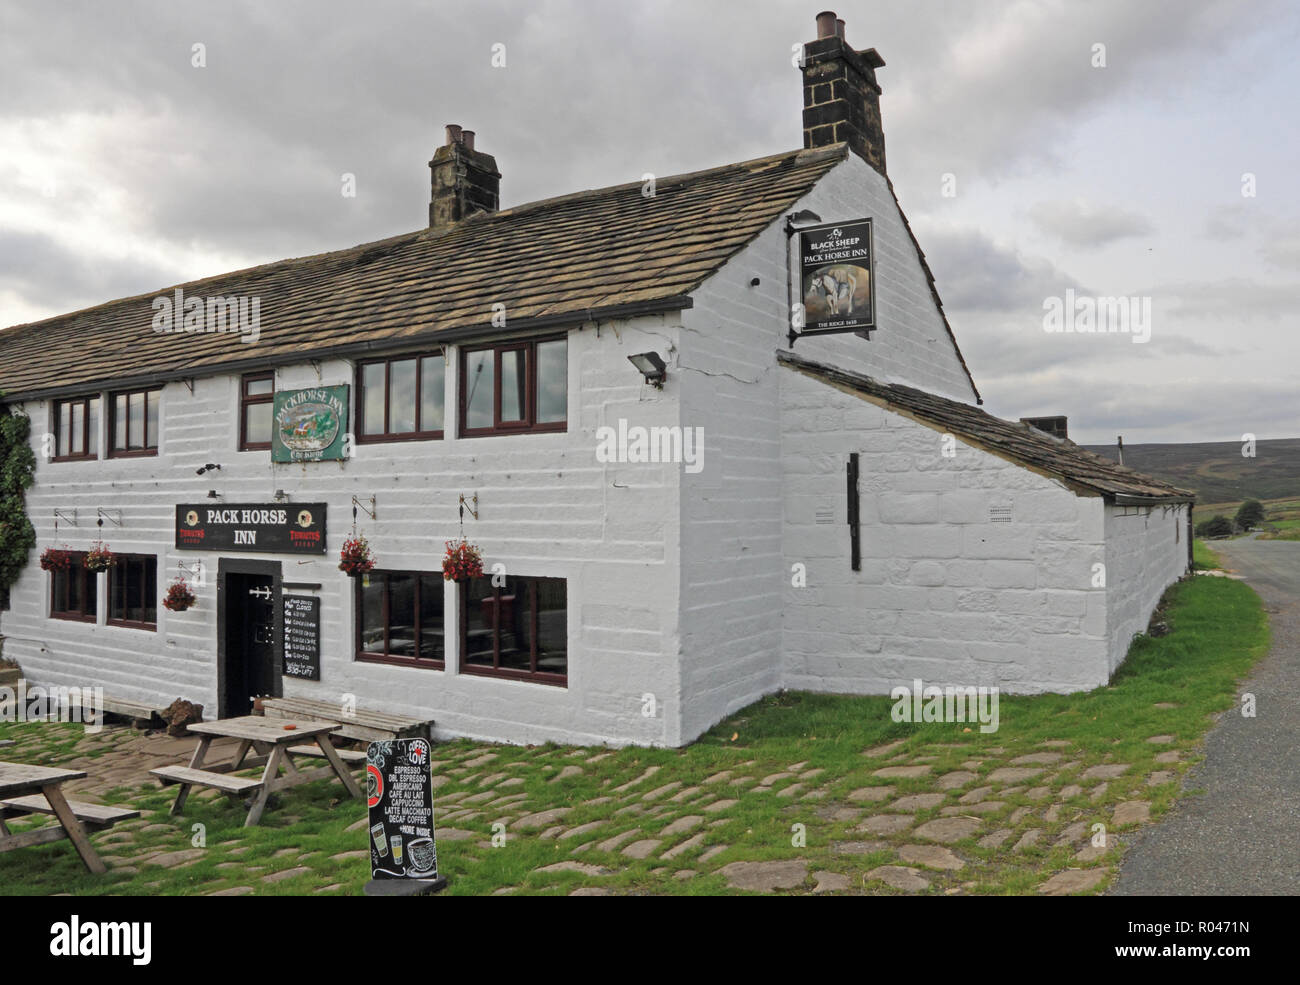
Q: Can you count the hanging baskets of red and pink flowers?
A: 5